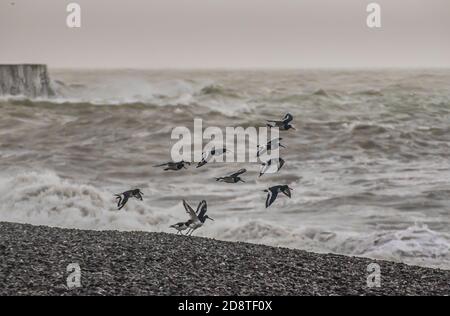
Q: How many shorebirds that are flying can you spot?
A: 8